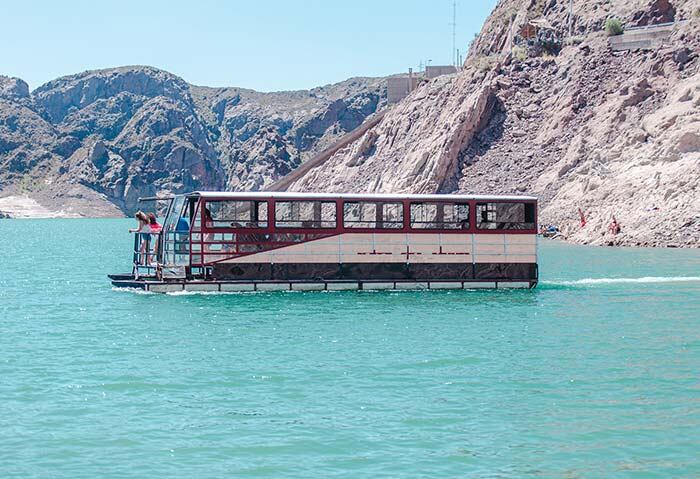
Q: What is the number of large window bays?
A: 5